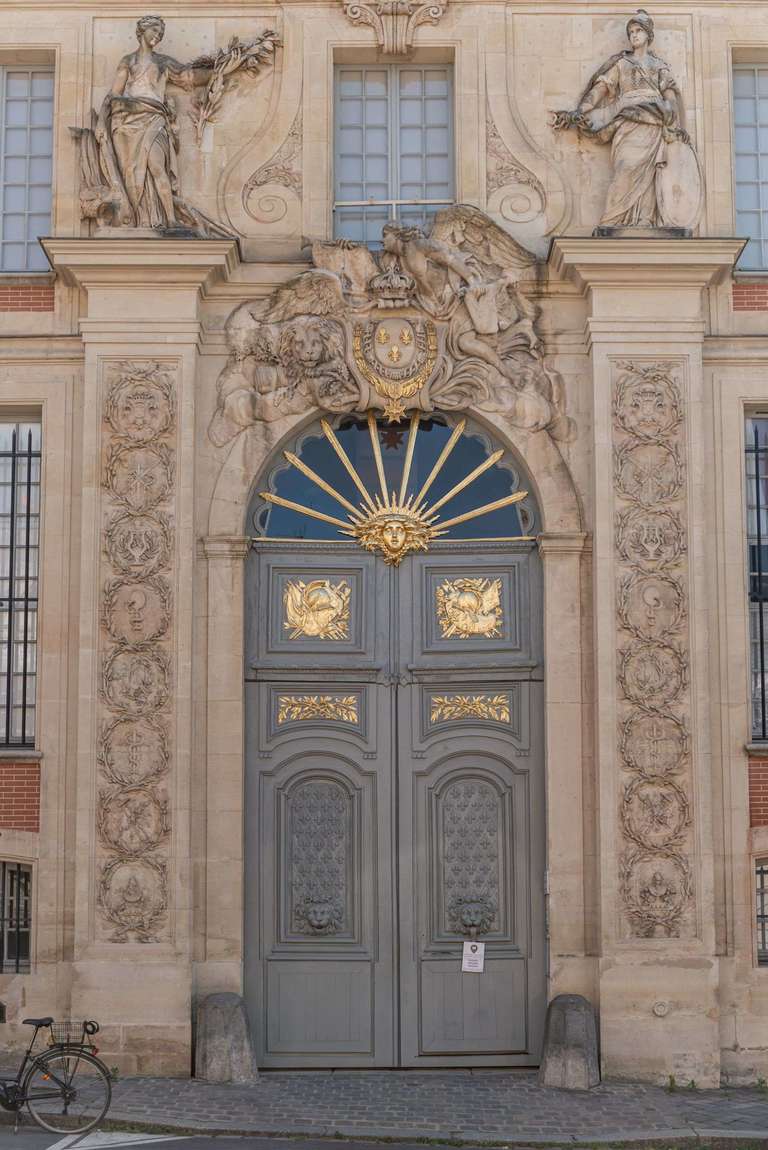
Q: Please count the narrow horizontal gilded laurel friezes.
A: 2